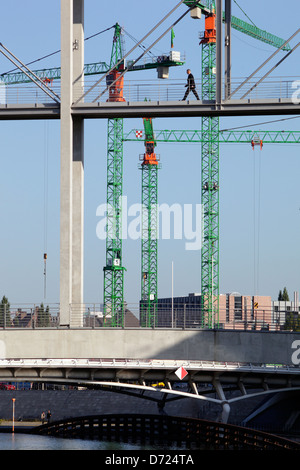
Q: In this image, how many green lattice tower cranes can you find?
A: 3